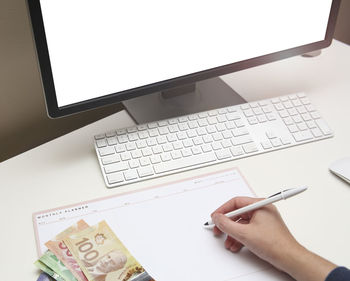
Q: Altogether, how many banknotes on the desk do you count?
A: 5